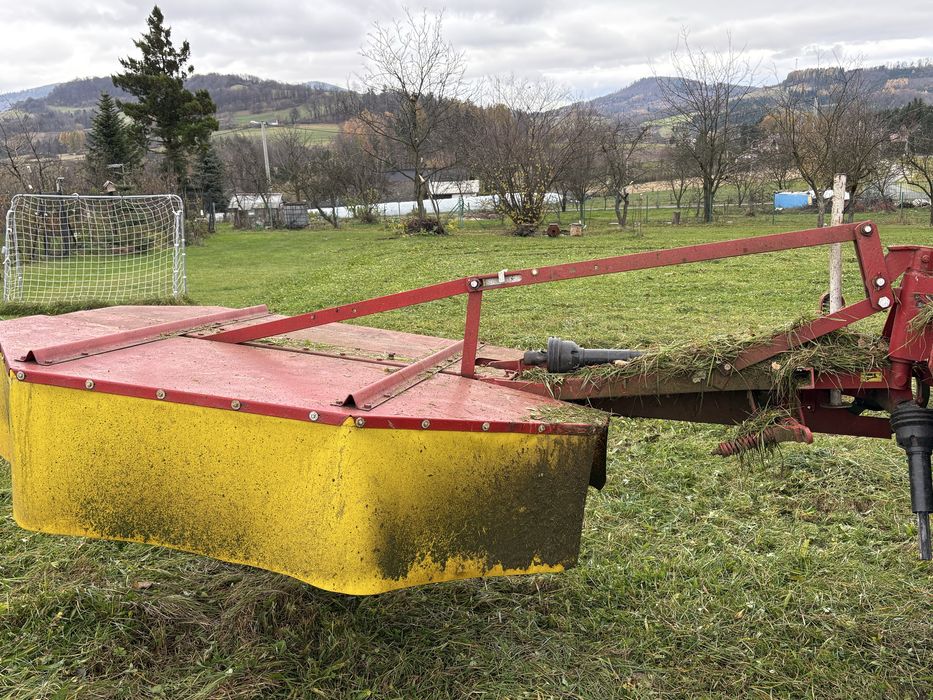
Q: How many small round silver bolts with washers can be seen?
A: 9